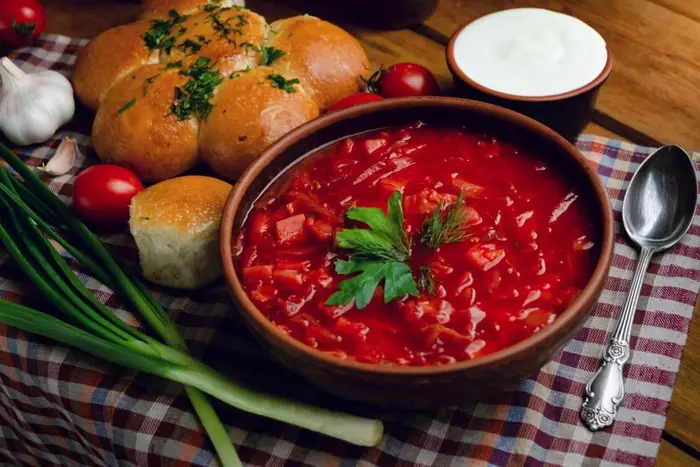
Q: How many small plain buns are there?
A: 1